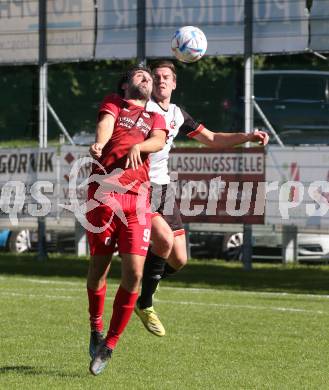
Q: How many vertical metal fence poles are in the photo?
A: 3